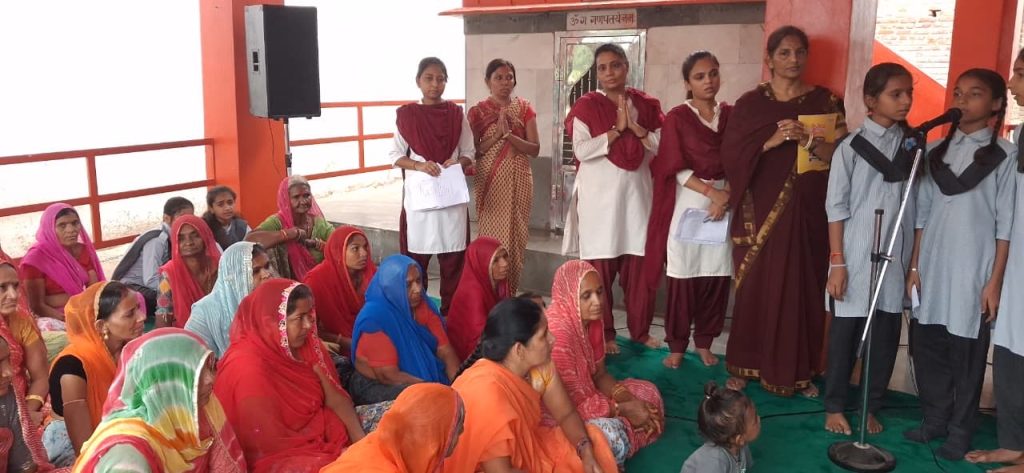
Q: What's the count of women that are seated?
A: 15